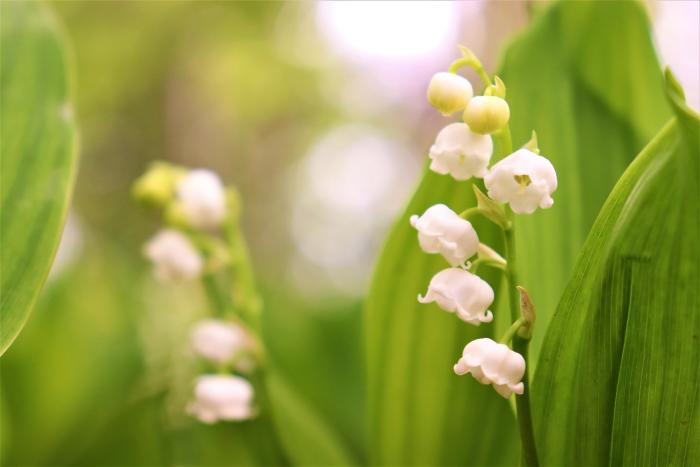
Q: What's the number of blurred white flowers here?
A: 4